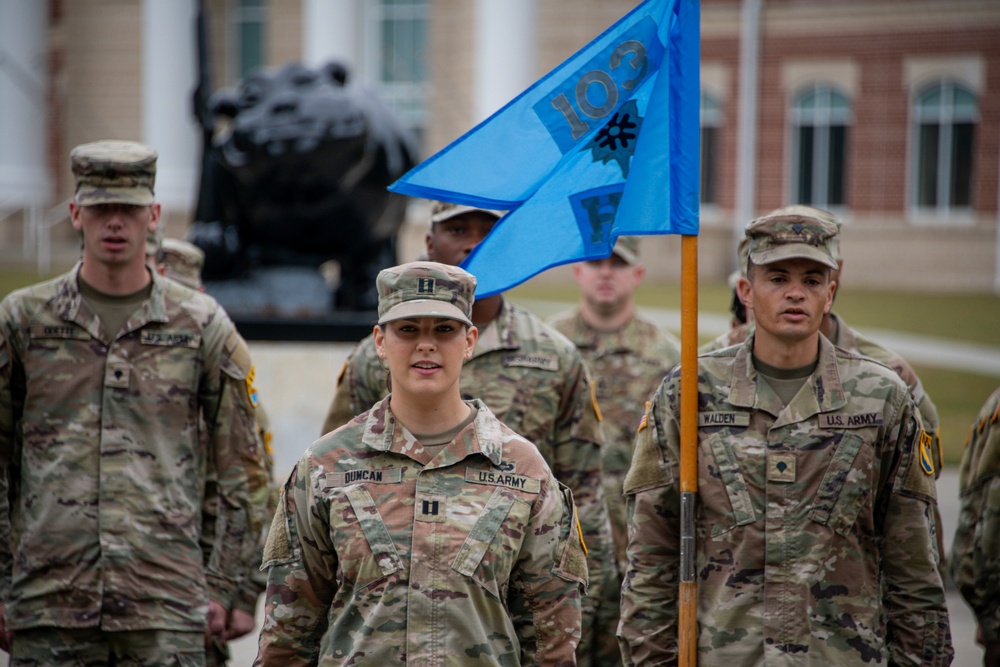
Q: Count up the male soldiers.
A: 4